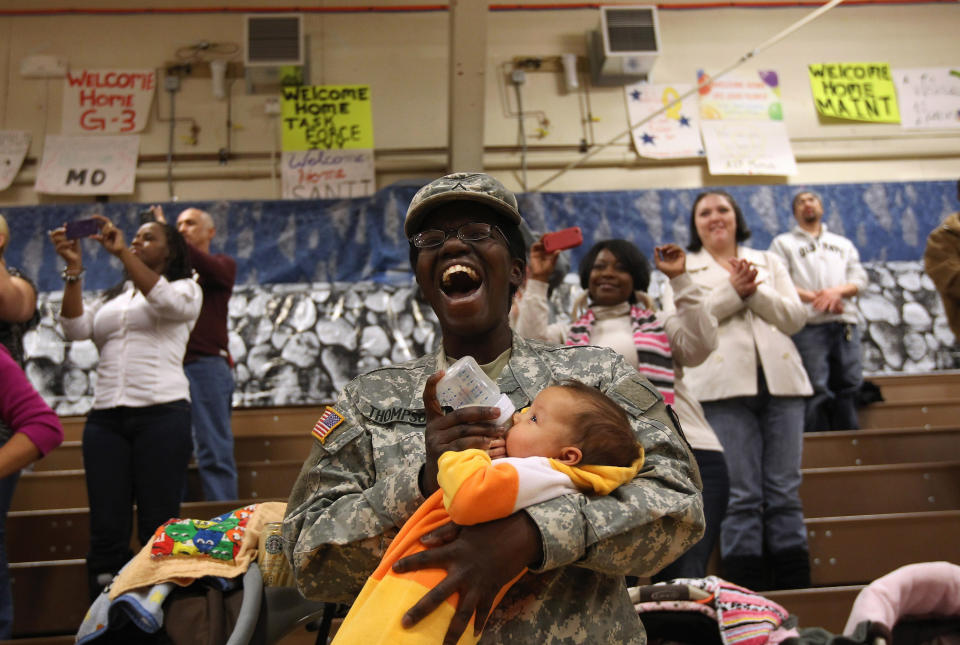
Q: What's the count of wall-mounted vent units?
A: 2